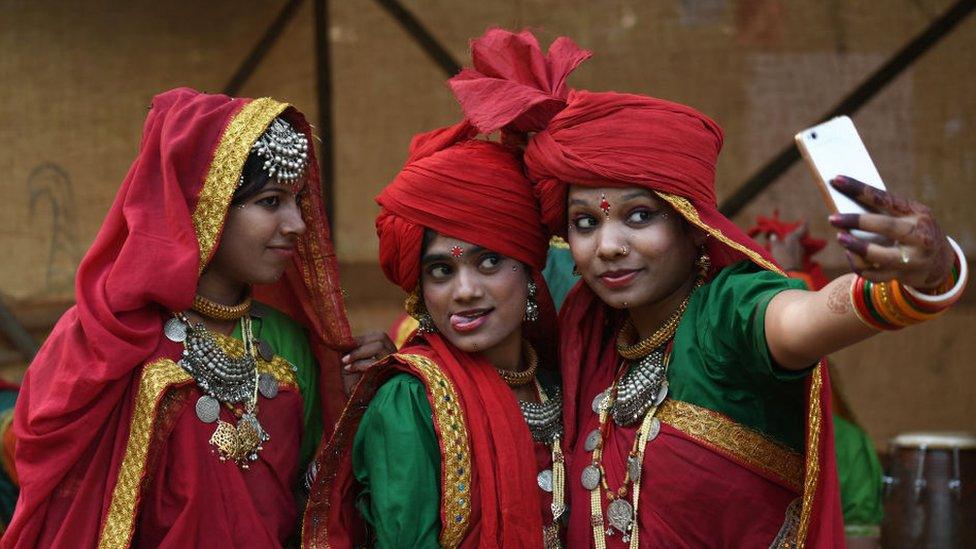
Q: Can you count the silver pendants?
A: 12